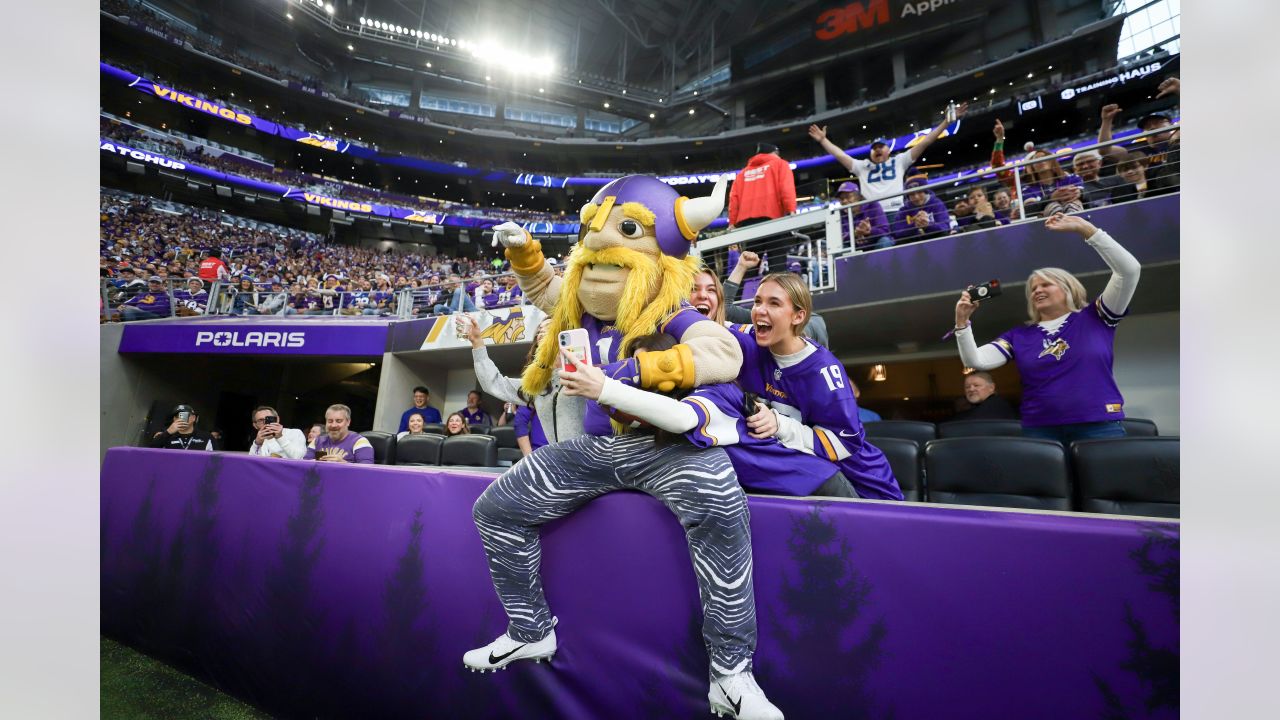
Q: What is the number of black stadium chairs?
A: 12